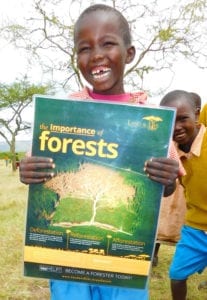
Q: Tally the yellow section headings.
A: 3